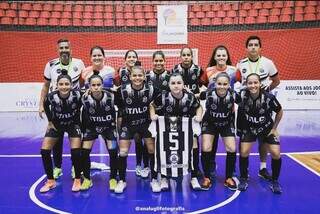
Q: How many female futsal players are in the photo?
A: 11